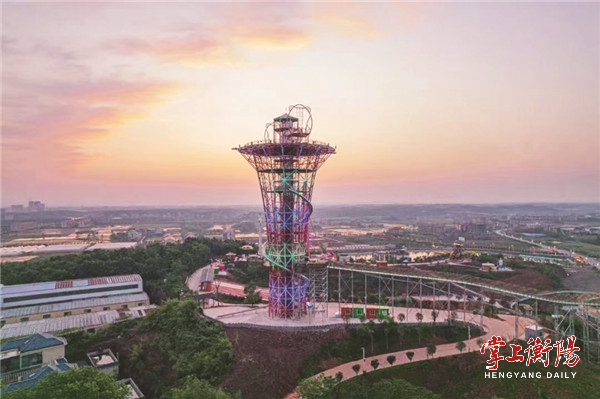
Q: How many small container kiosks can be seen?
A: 4